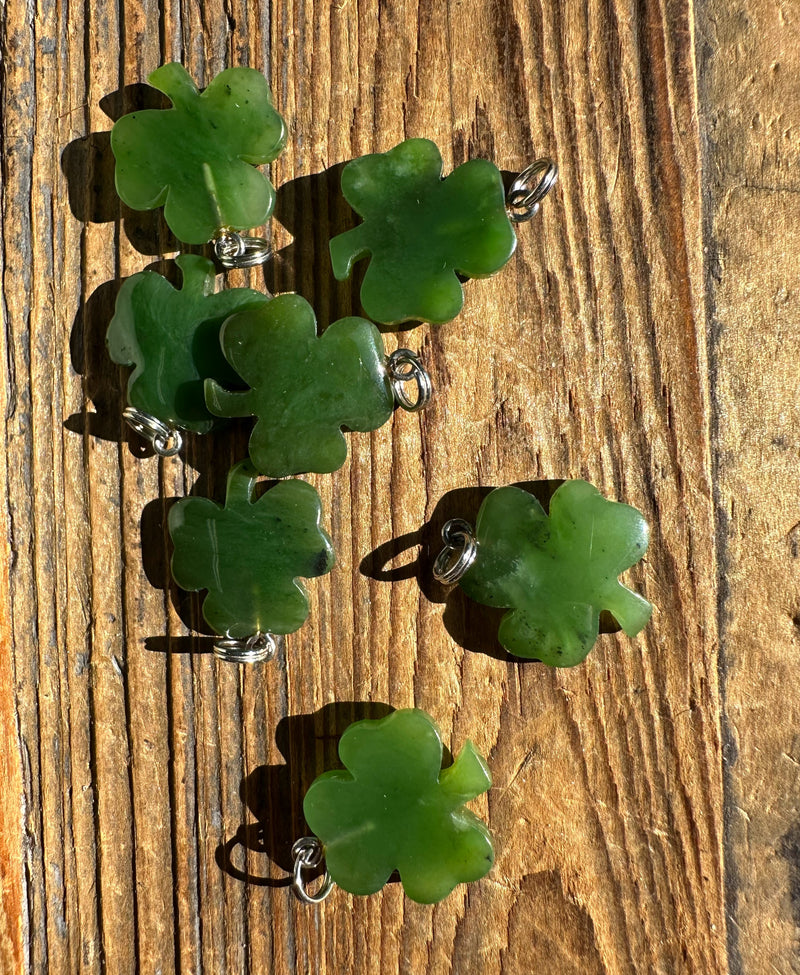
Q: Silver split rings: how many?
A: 7